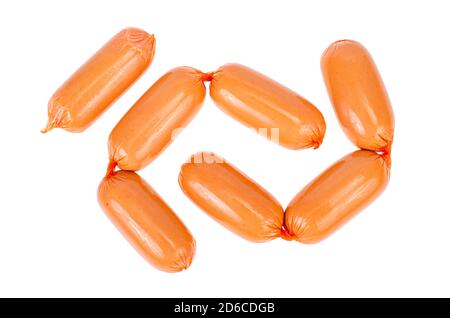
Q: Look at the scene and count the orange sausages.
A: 7